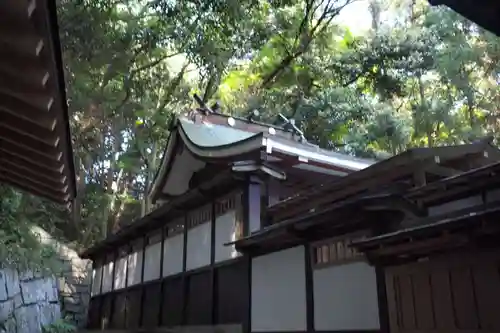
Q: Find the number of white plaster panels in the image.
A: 10